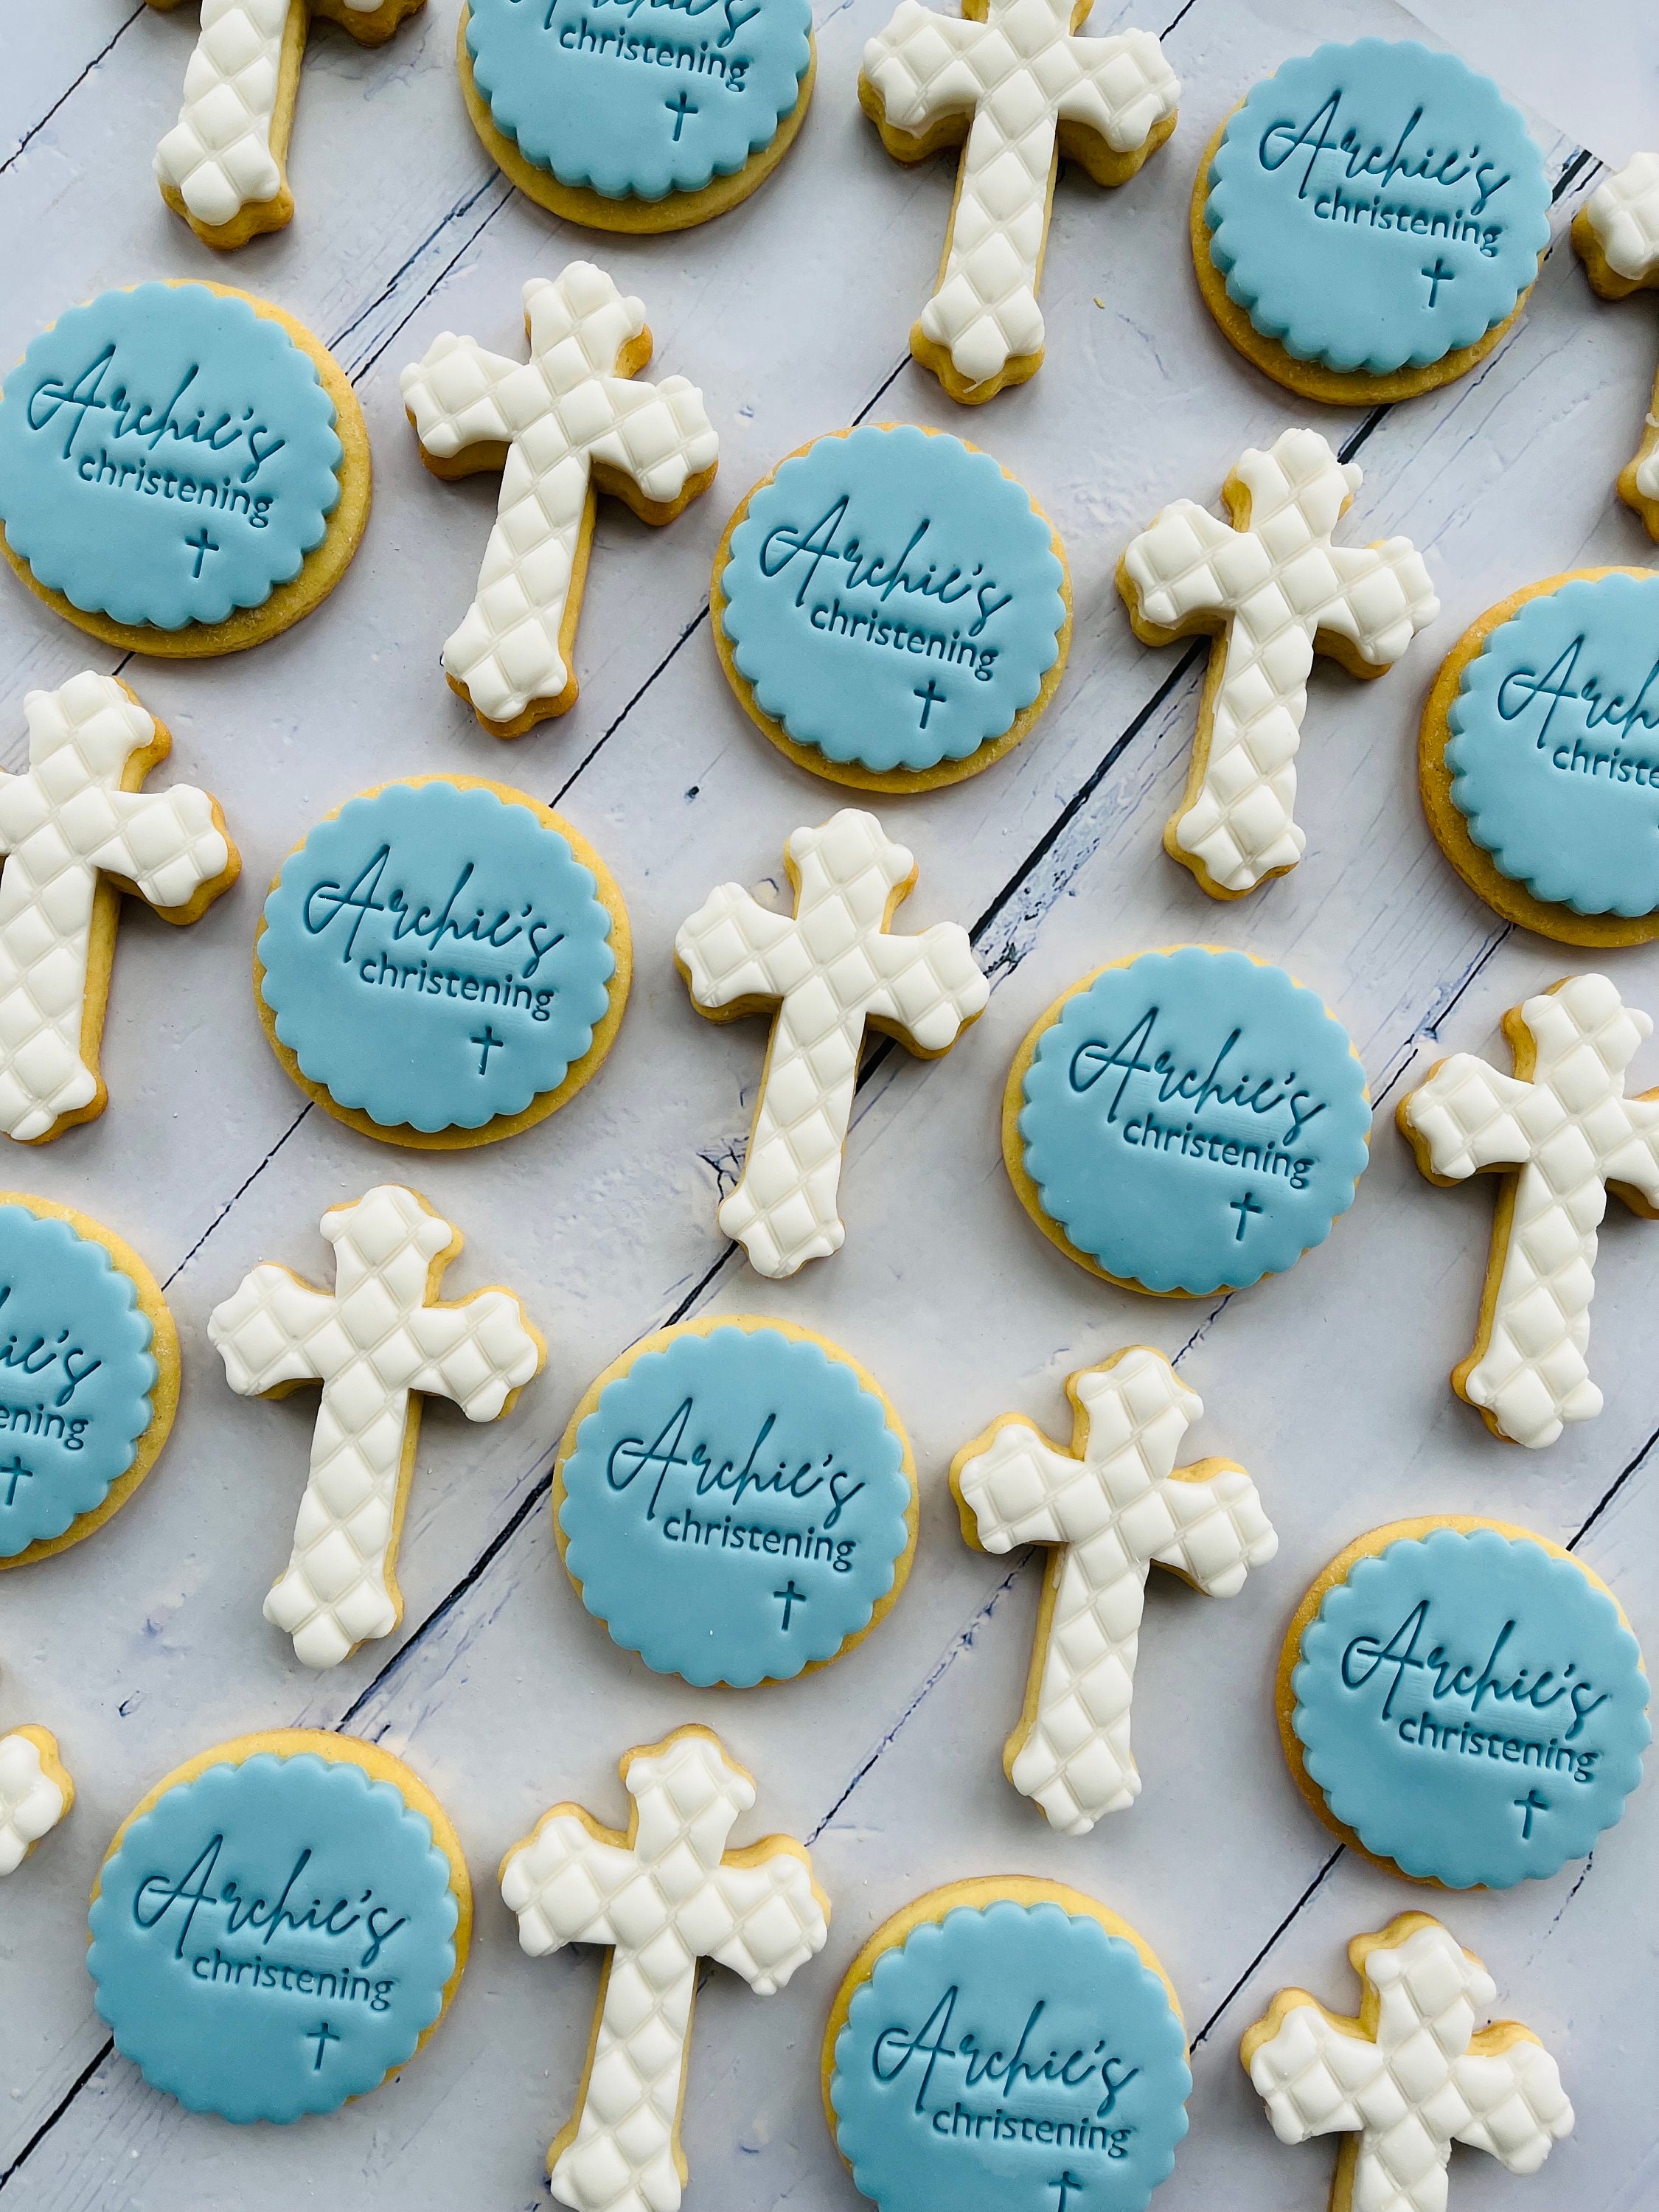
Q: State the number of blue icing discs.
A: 12